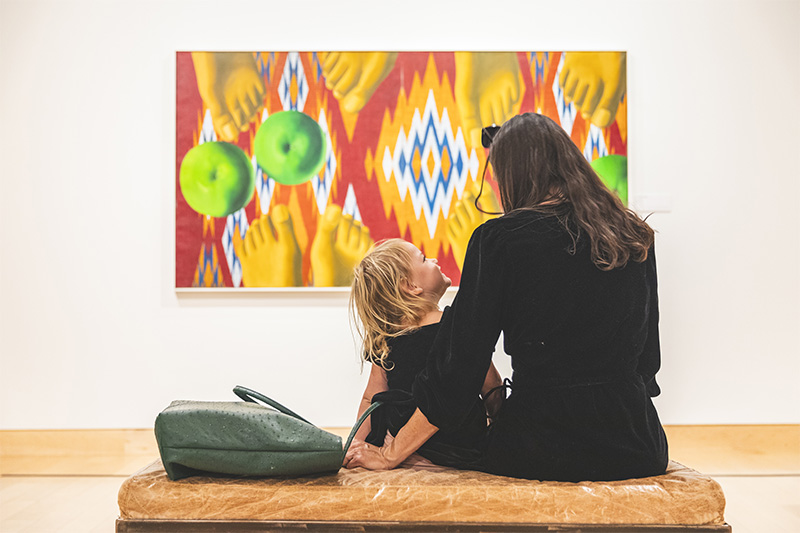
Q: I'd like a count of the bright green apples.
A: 3